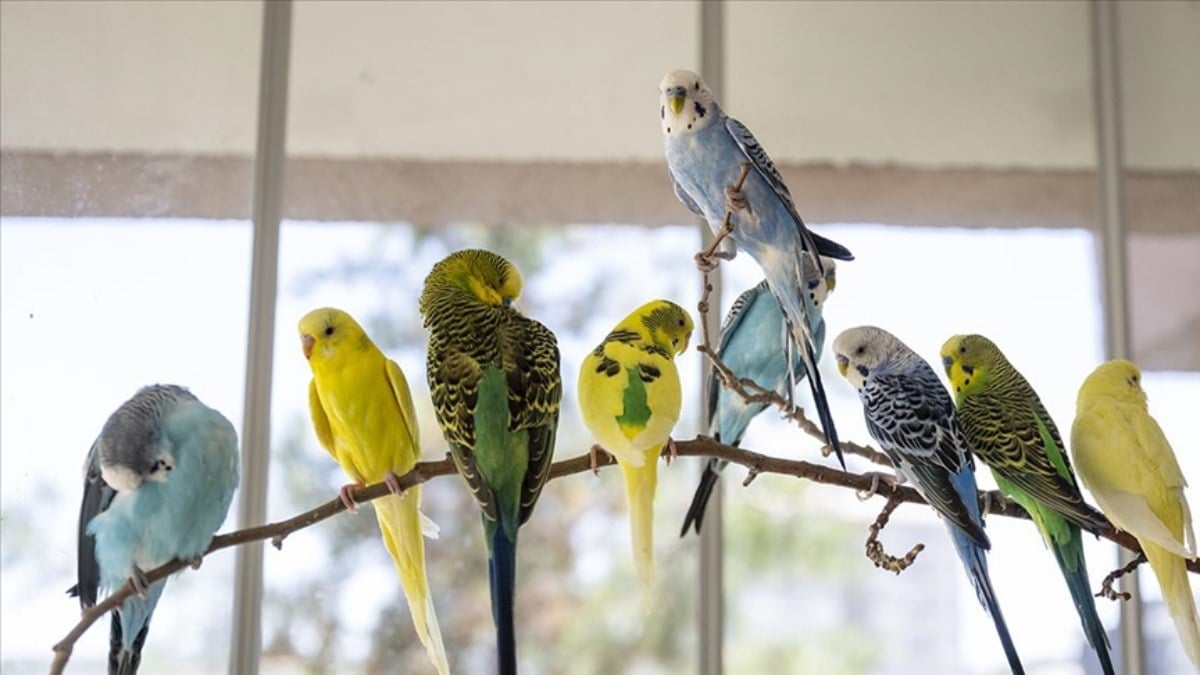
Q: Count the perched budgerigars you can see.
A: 9